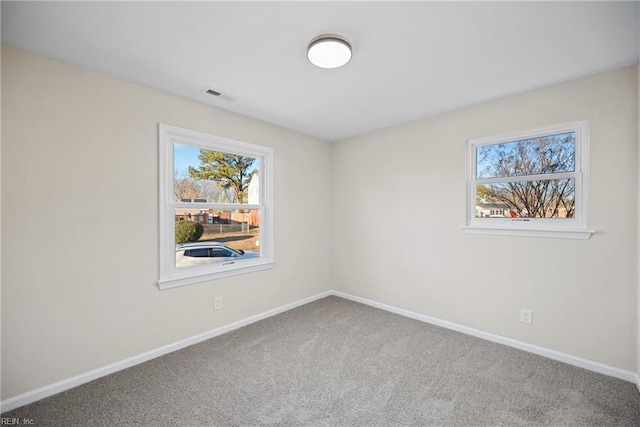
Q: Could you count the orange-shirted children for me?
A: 0